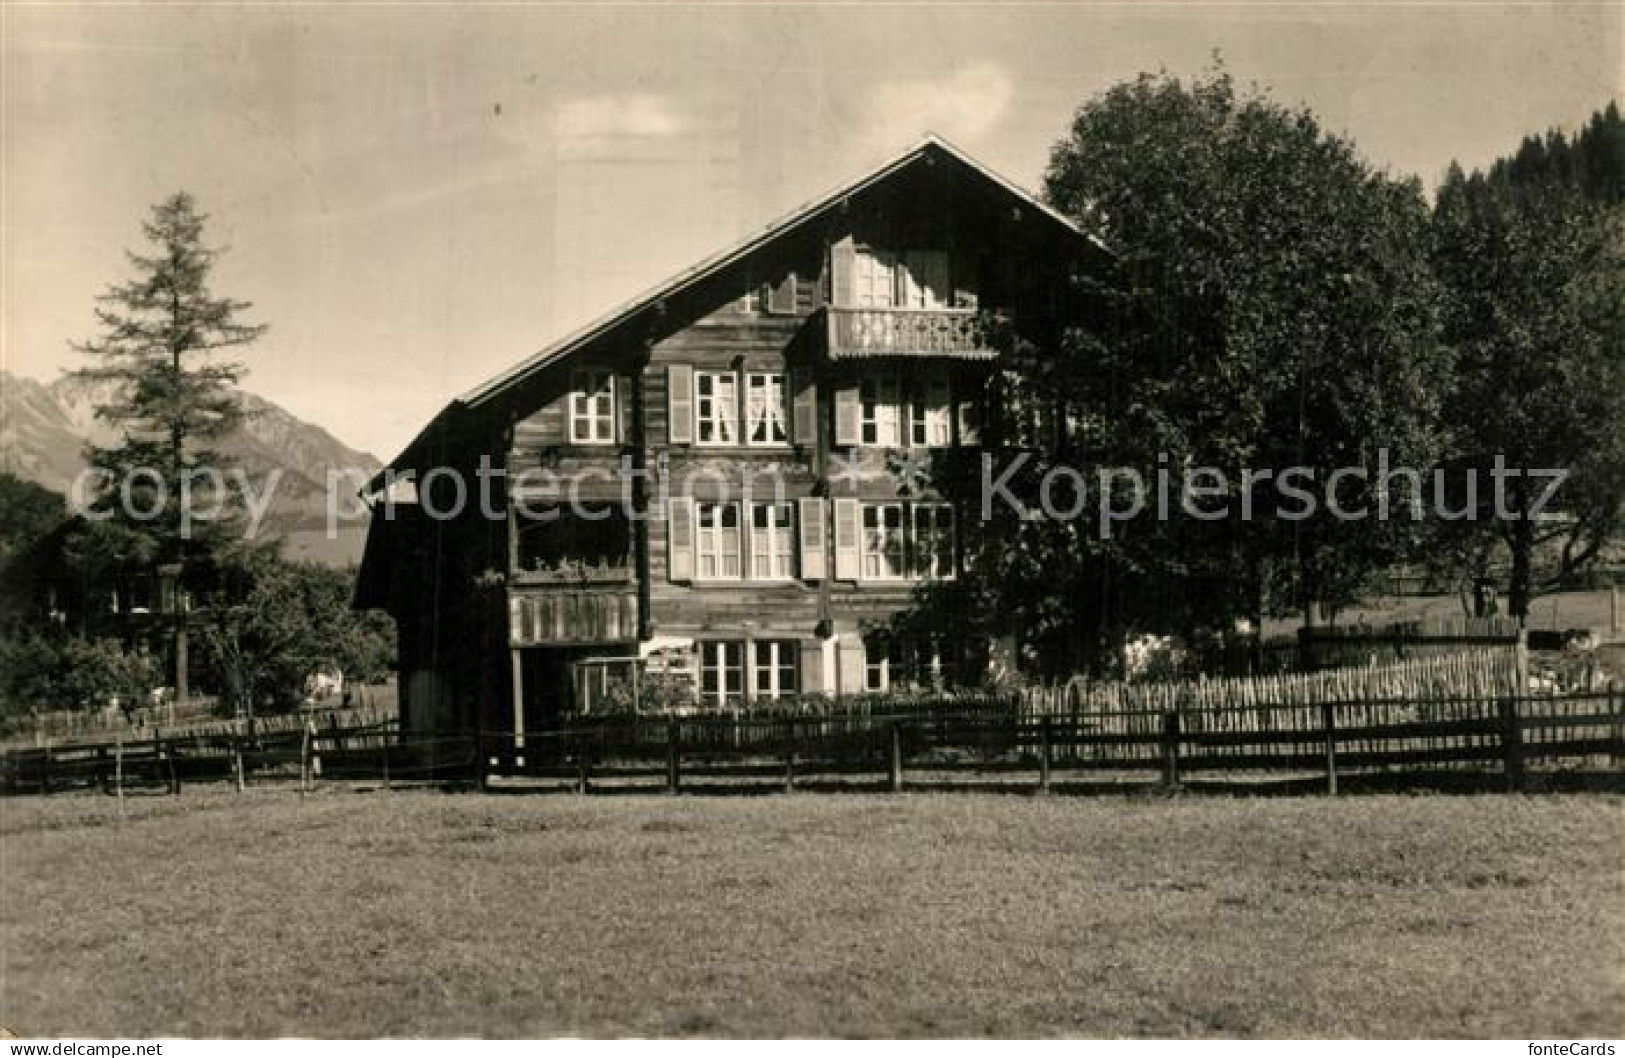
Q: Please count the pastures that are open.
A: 1